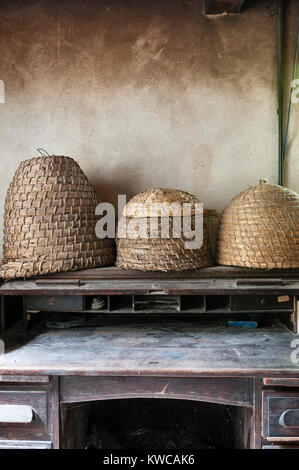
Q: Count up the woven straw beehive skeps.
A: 3